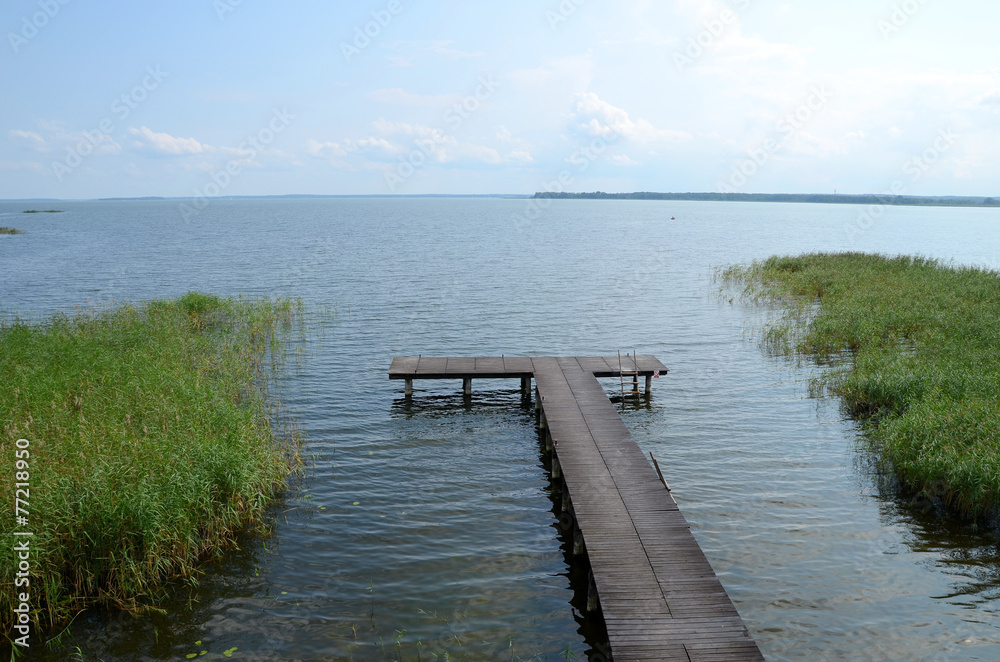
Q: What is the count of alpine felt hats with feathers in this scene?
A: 0